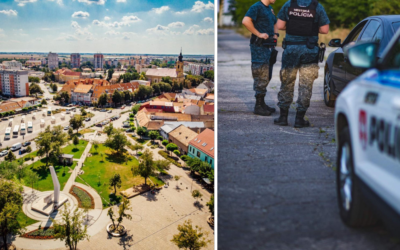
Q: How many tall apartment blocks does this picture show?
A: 4